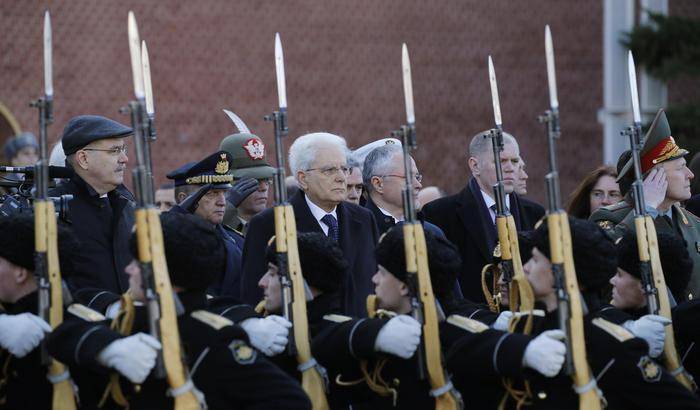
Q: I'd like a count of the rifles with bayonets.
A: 8